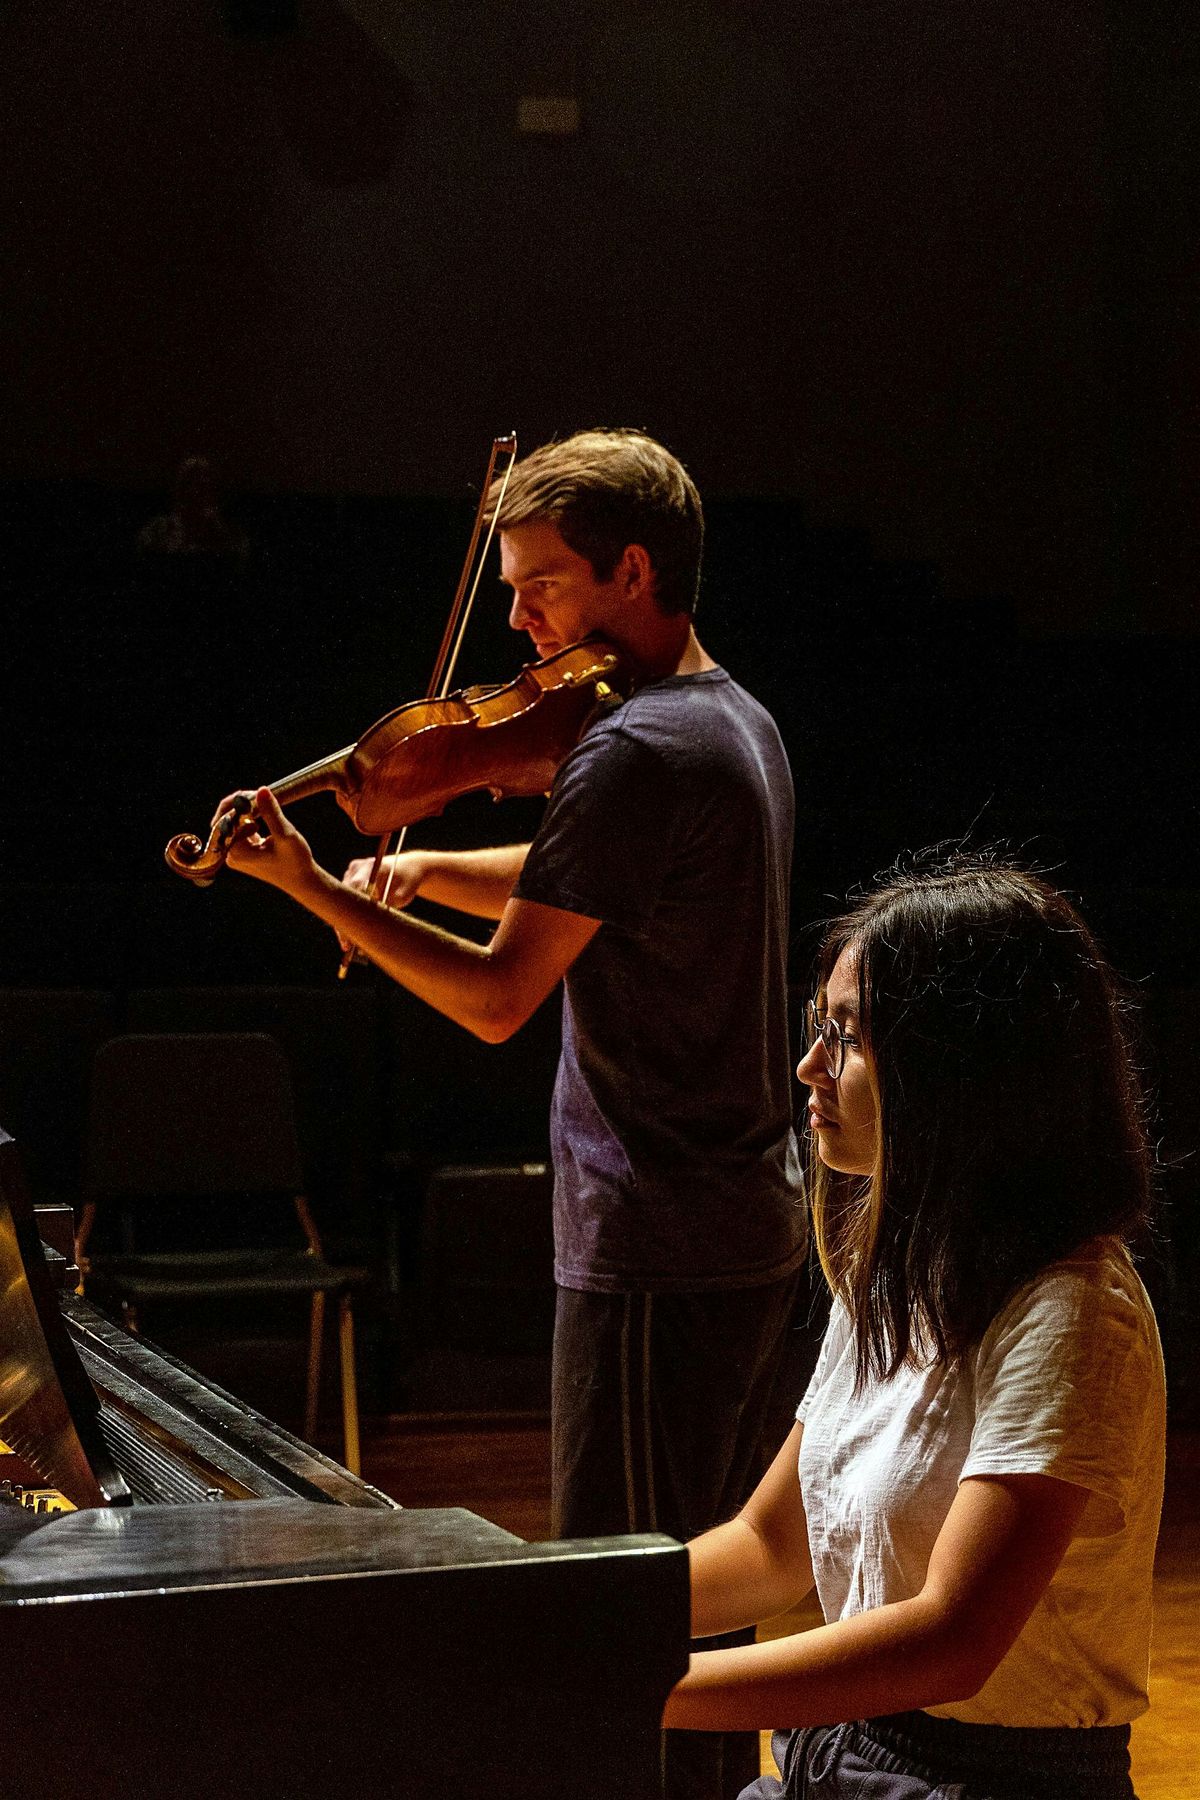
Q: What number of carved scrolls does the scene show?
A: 1